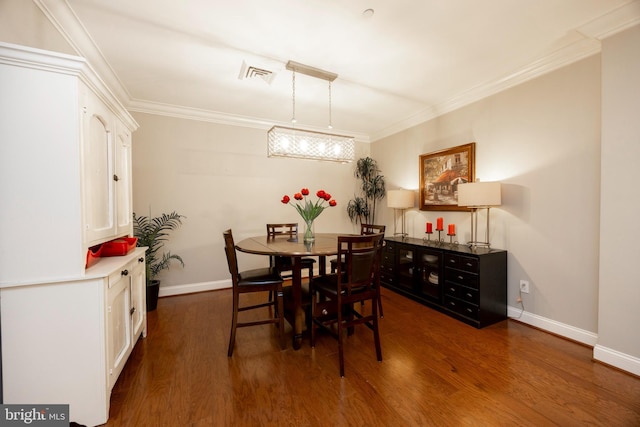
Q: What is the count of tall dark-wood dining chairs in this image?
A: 4